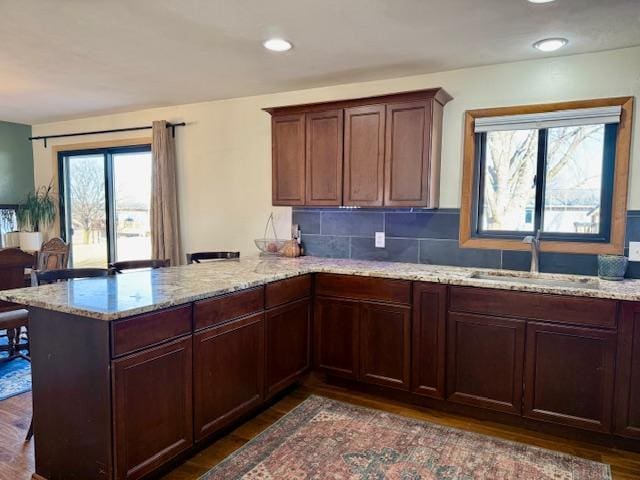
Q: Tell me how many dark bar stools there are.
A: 3